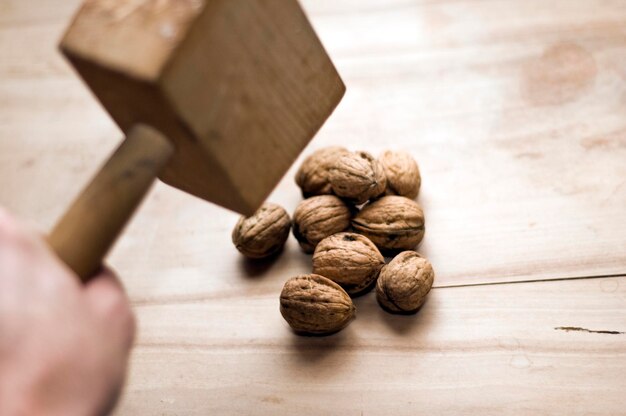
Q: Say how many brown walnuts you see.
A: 9